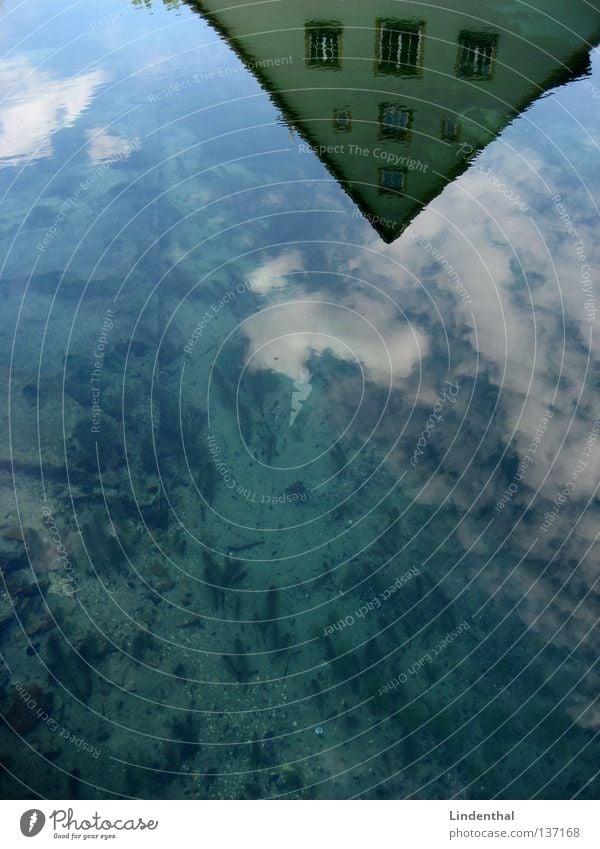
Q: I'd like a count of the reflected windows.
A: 7